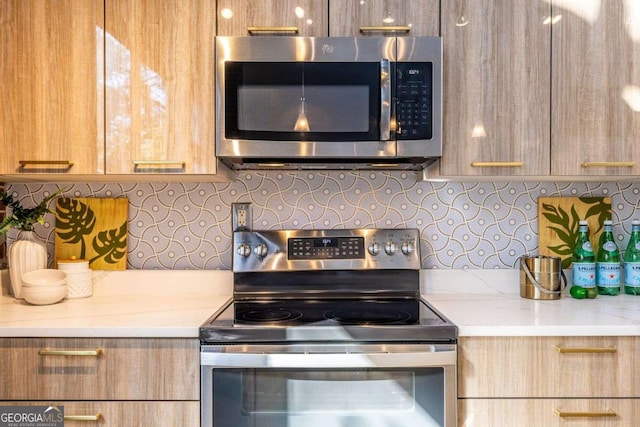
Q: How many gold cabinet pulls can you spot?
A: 10